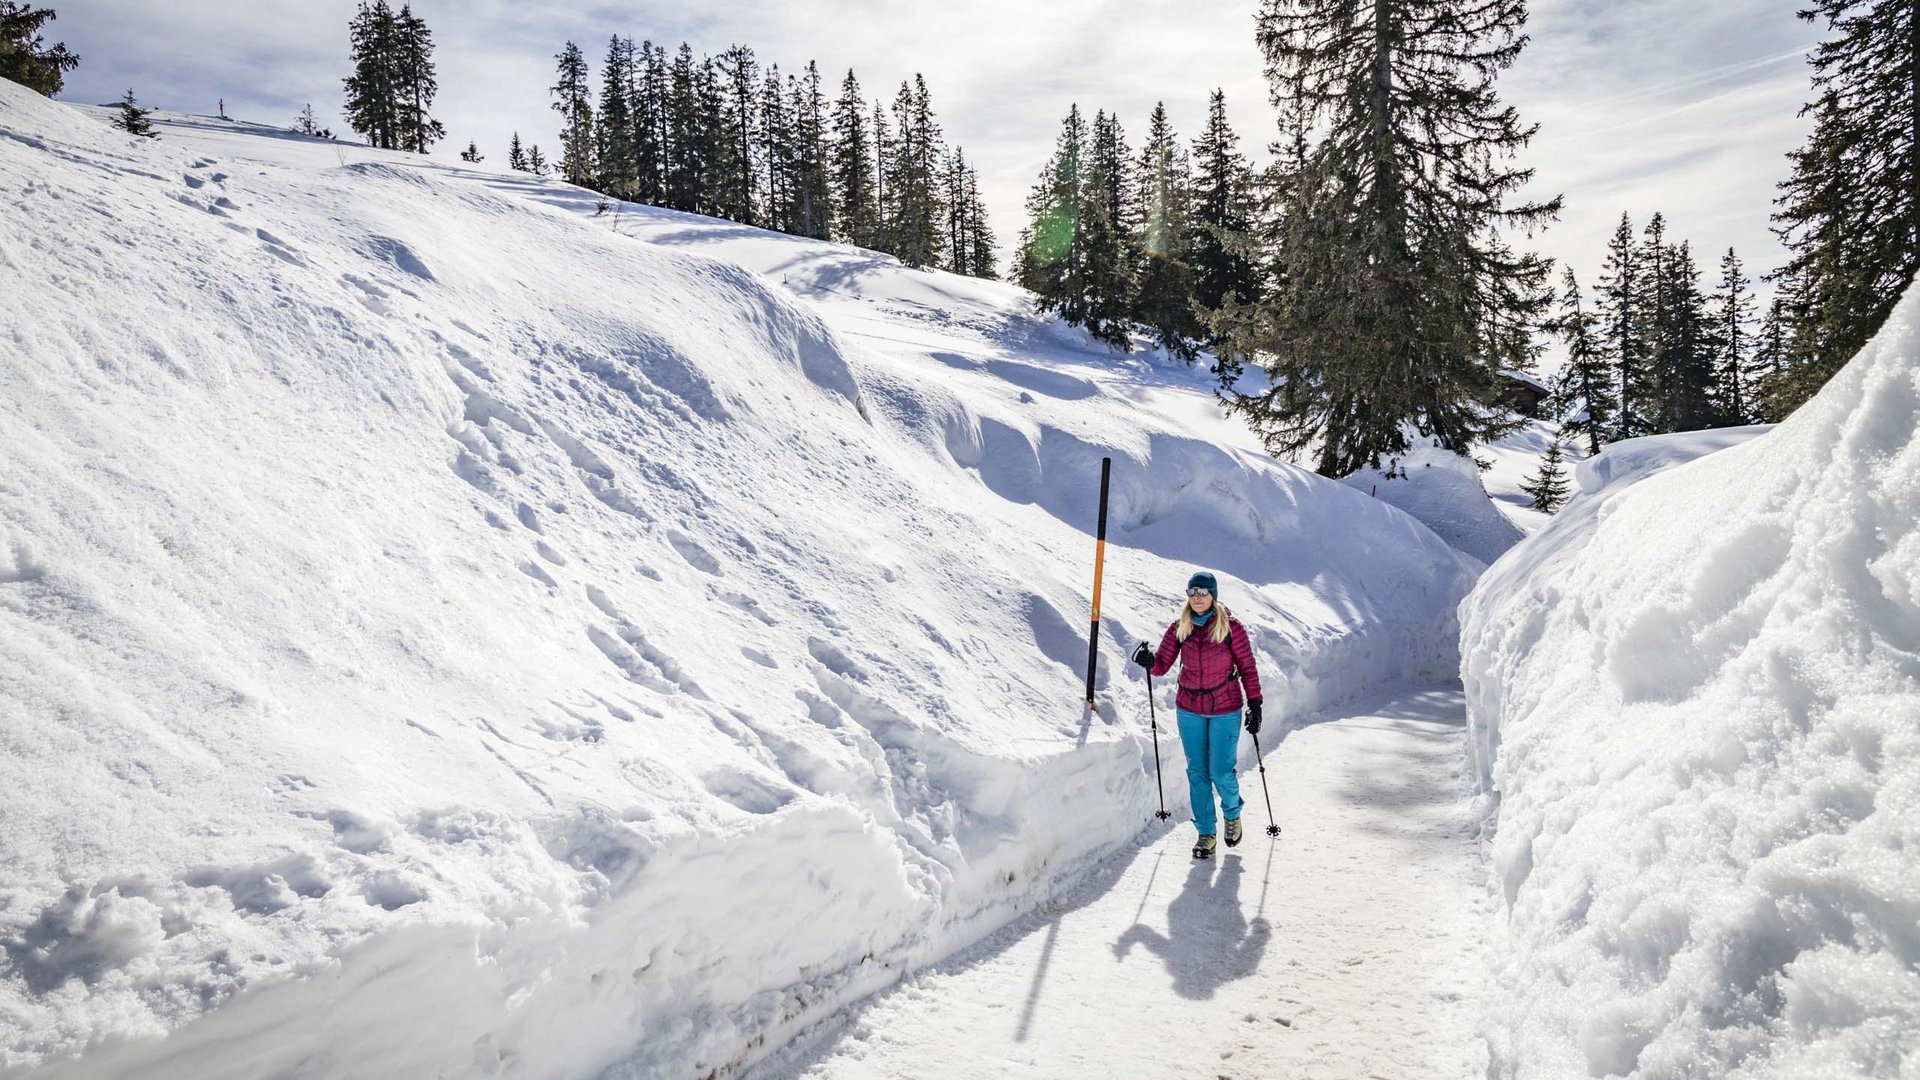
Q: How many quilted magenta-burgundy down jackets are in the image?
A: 1